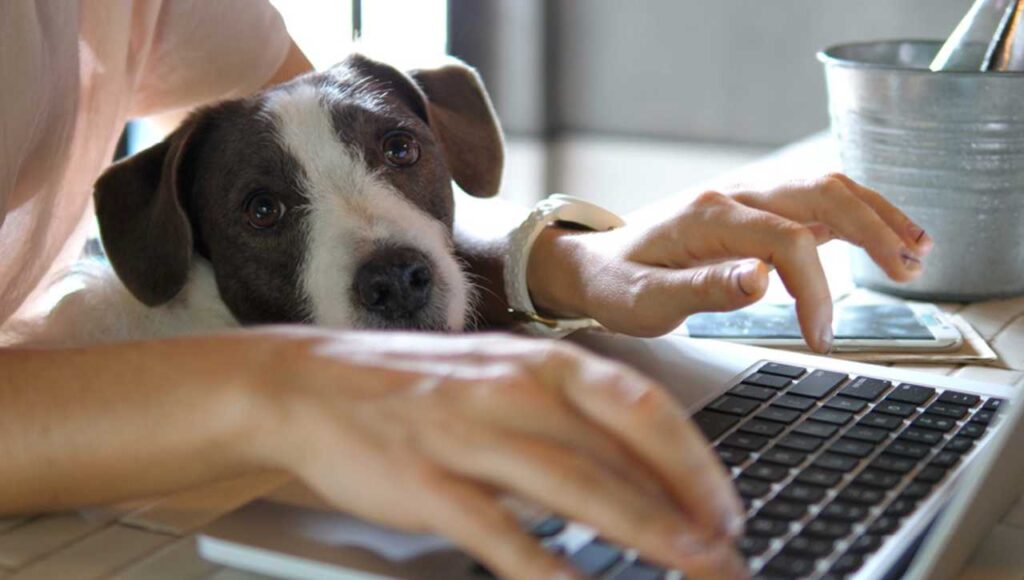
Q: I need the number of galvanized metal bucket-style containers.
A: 1